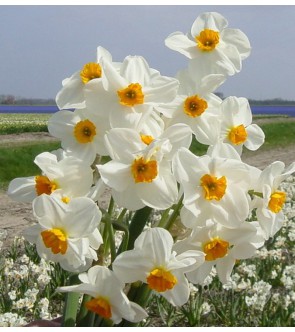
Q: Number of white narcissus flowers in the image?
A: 15